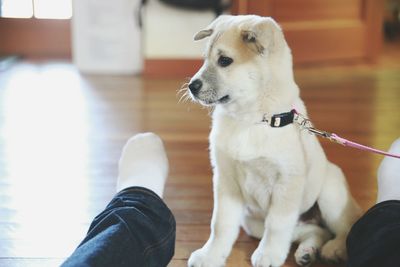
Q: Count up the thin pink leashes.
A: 1